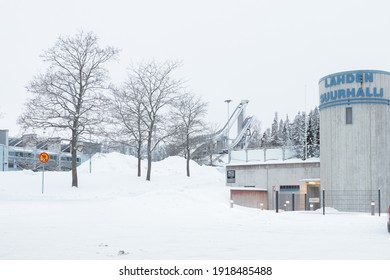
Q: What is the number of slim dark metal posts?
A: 5